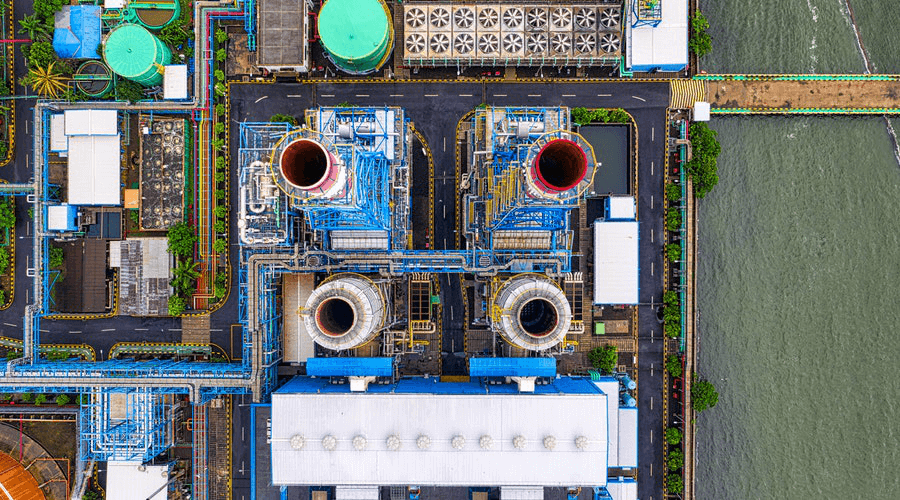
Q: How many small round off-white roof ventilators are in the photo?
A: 10